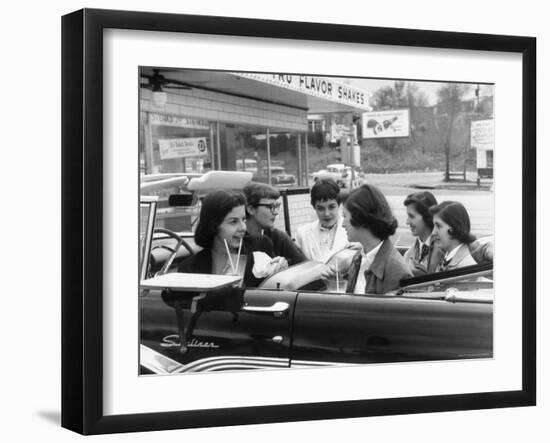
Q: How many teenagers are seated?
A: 6